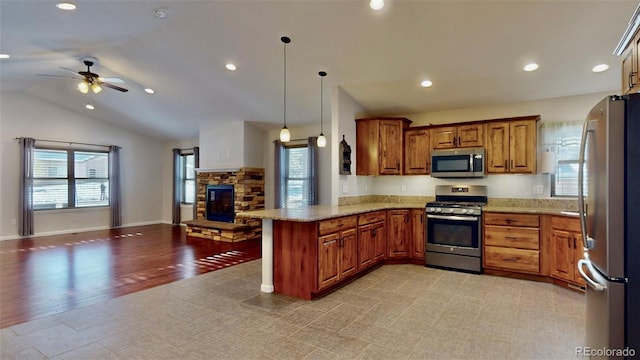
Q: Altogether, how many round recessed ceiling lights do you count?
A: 9